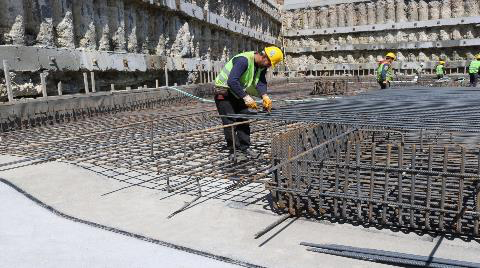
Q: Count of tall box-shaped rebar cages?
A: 1